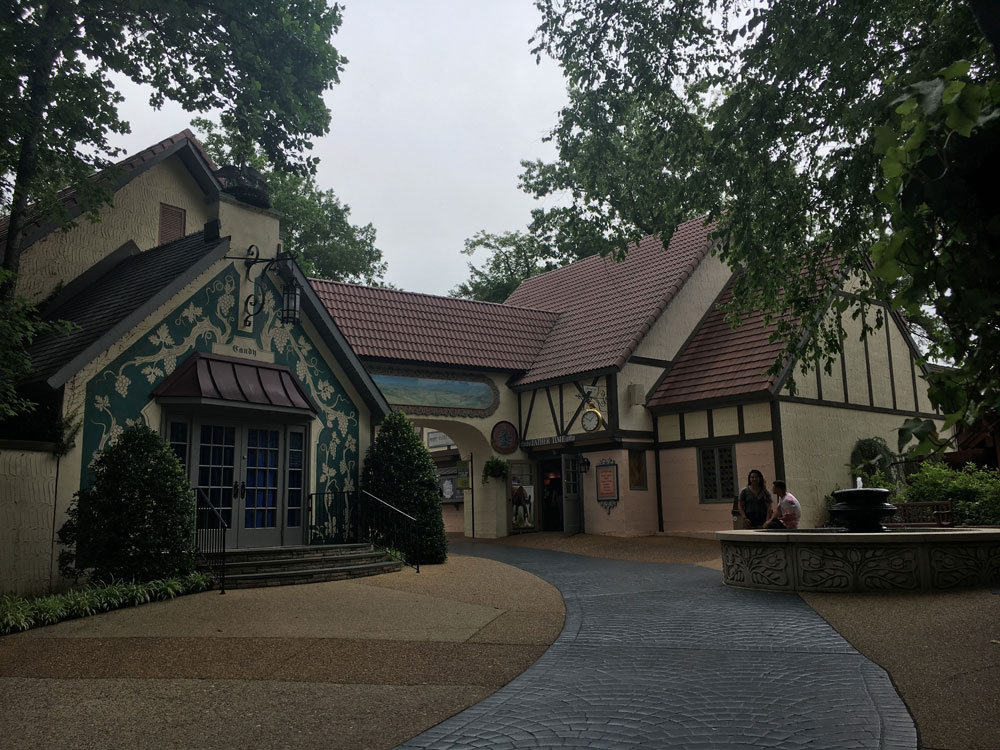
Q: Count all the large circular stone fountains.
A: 1